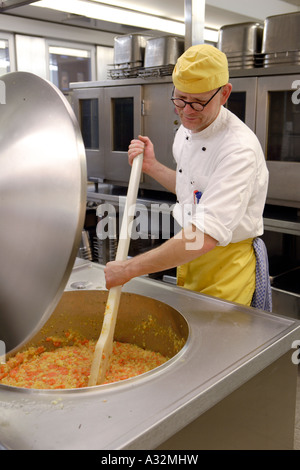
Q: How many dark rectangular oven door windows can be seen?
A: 4